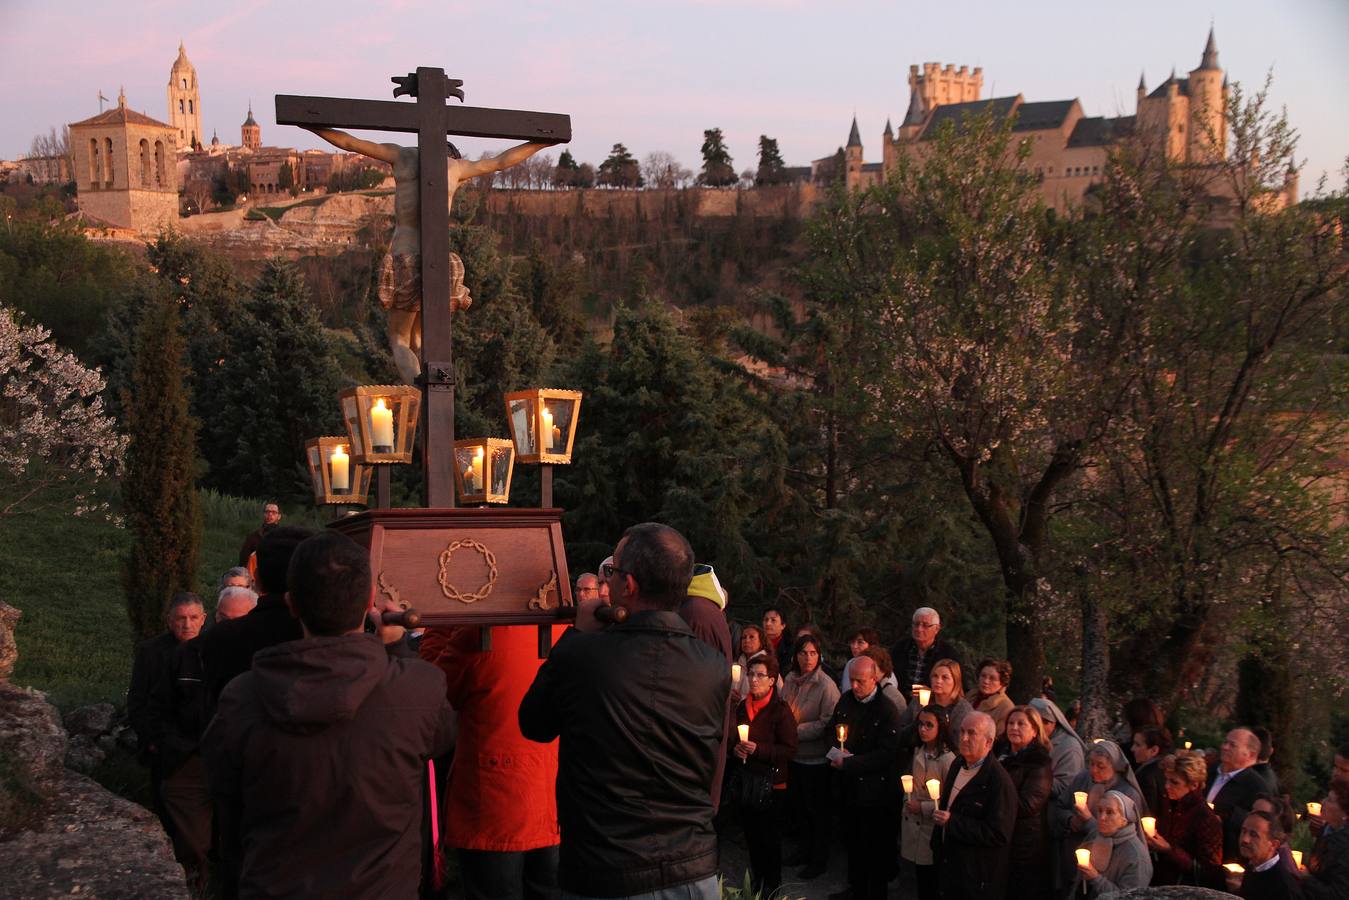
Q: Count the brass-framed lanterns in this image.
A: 4